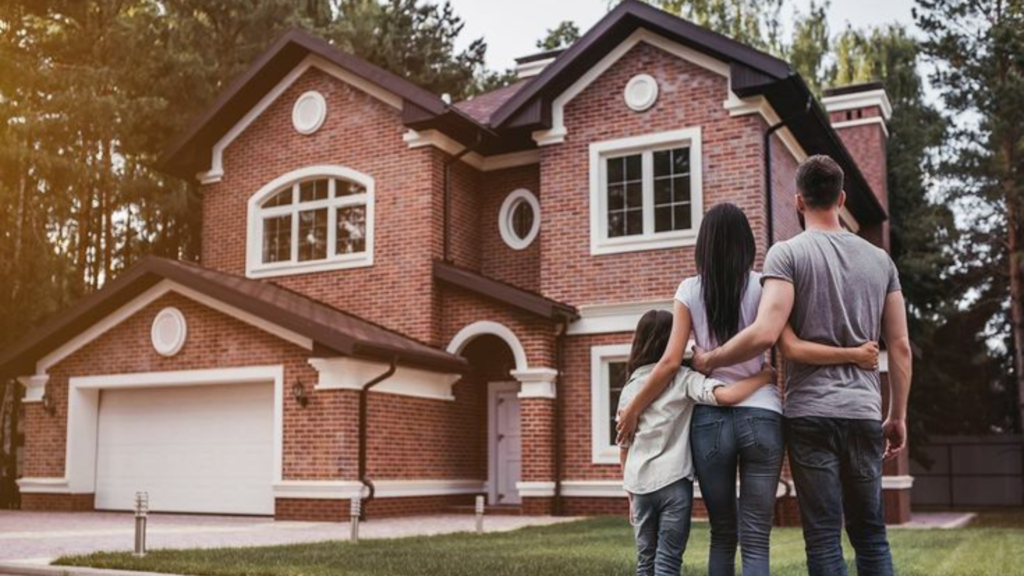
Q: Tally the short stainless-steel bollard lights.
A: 3